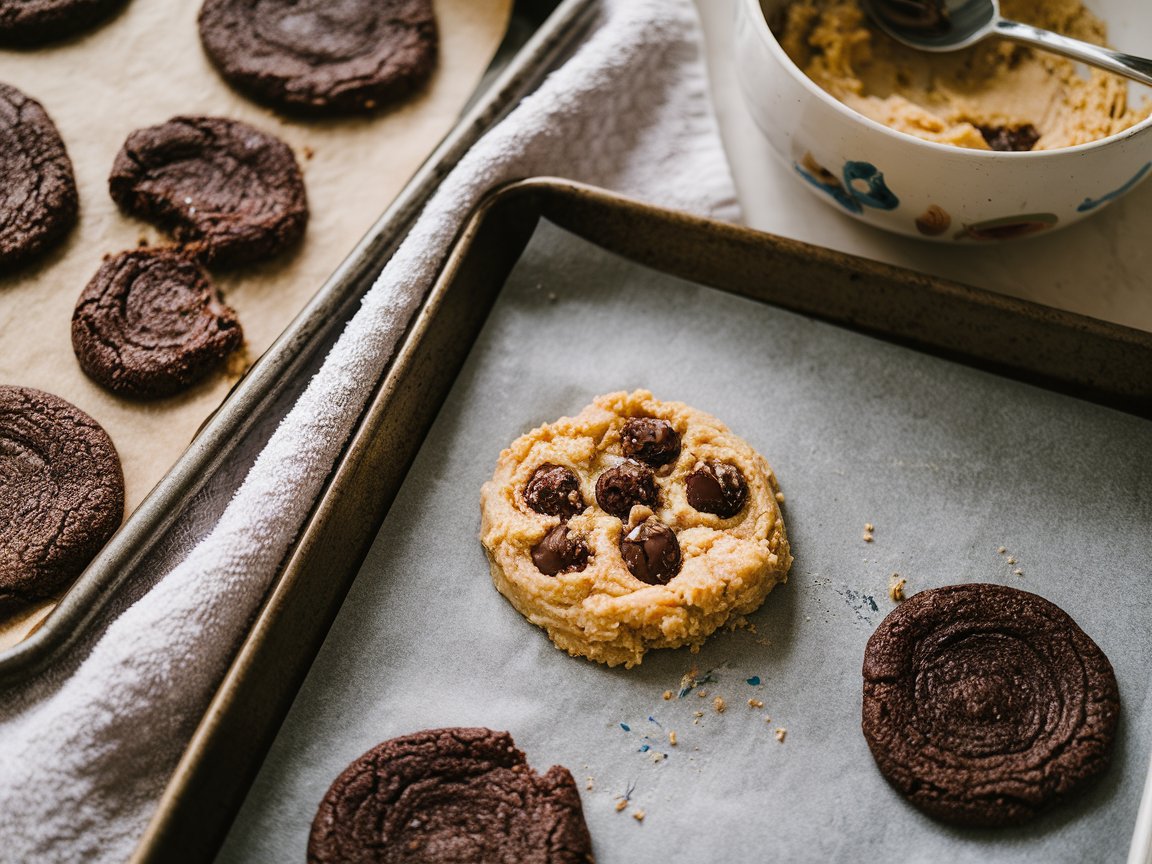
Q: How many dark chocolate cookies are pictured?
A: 8